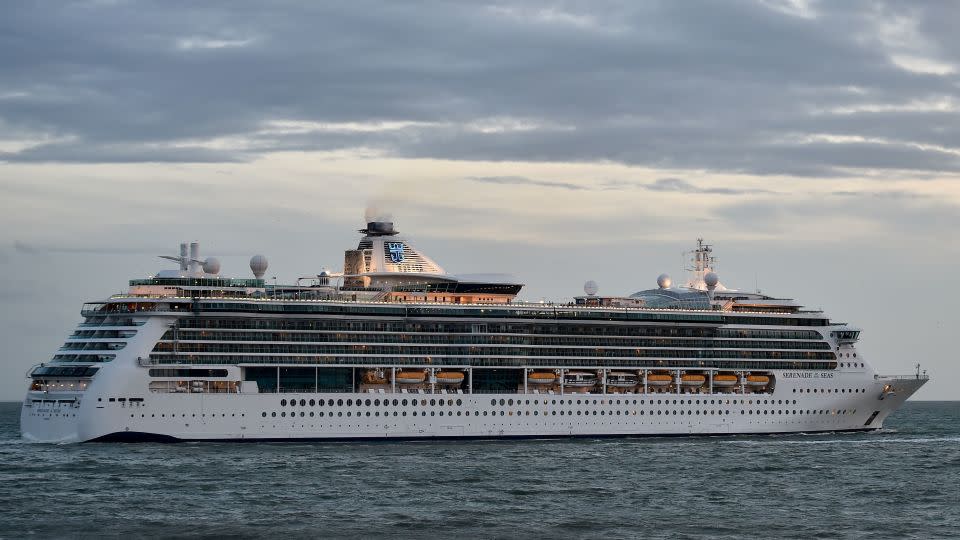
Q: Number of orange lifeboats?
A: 7